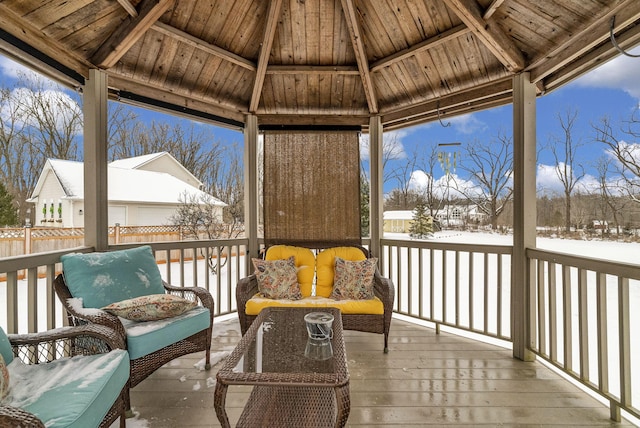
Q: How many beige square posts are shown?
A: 4